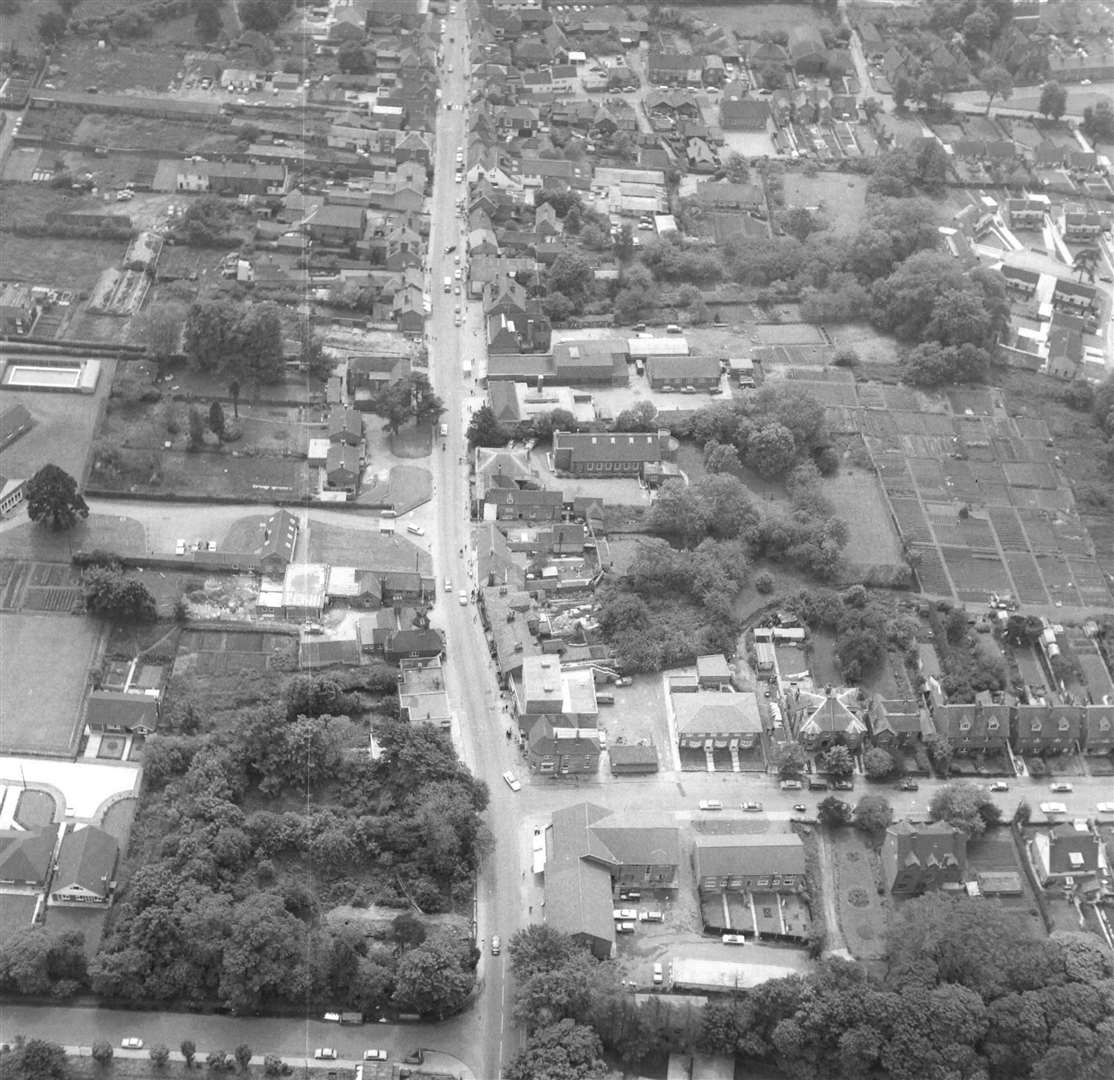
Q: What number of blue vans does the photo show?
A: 0